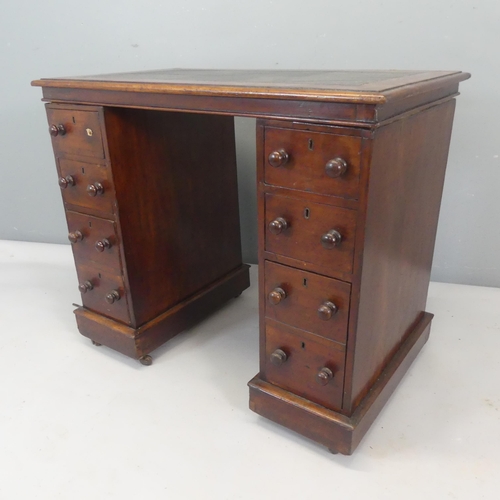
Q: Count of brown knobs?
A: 15